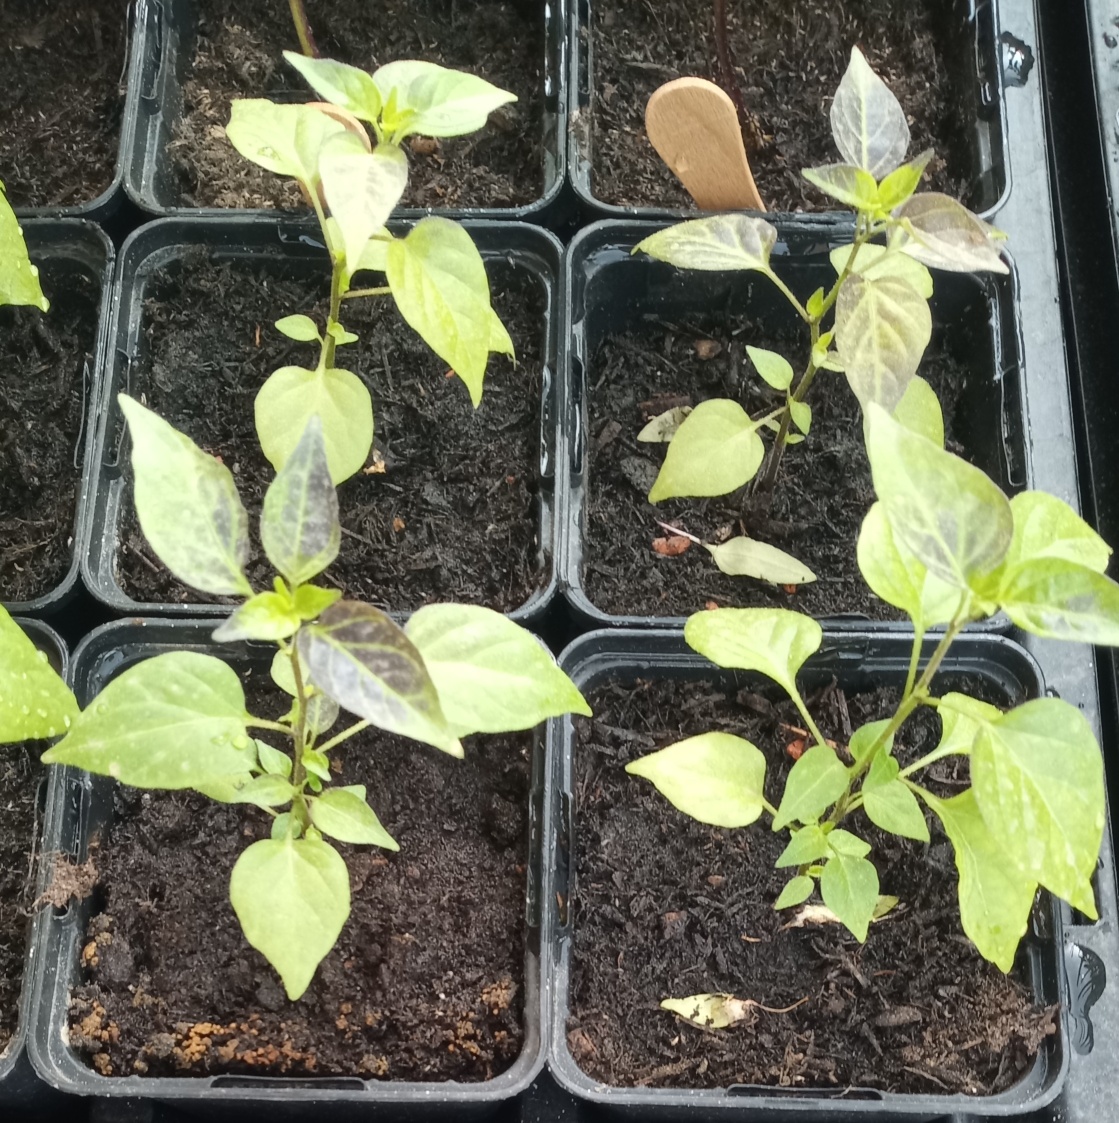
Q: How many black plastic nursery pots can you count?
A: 9